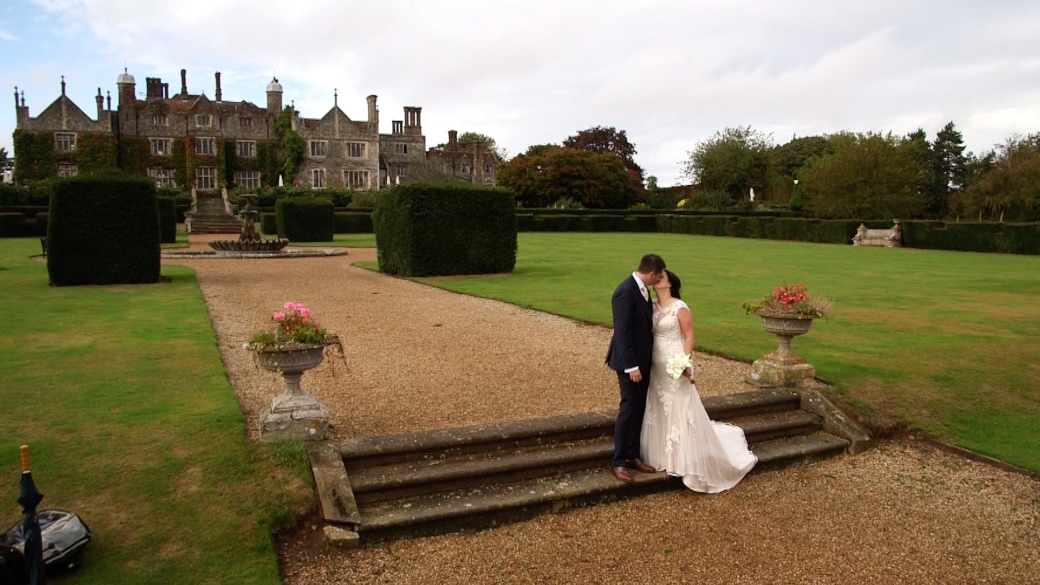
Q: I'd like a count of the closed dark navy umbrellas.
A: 1